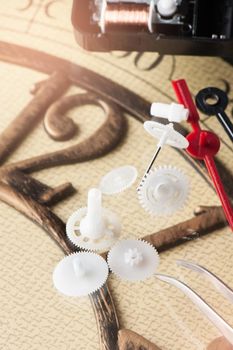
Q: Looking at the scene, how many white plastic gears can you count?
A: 6